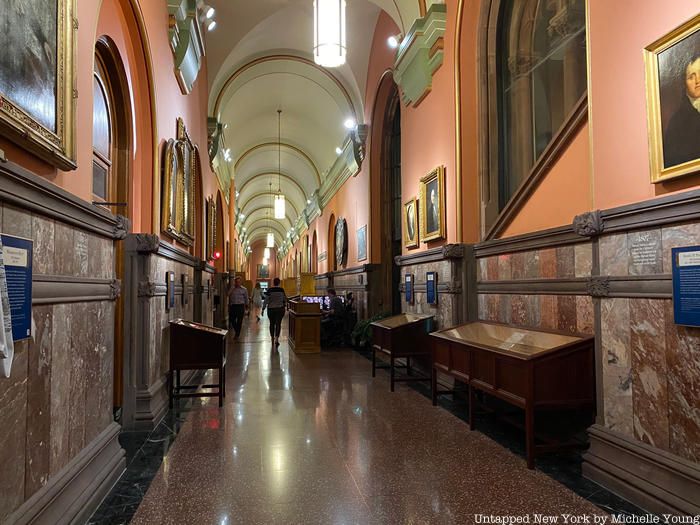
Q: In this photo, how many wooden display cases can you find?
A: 3